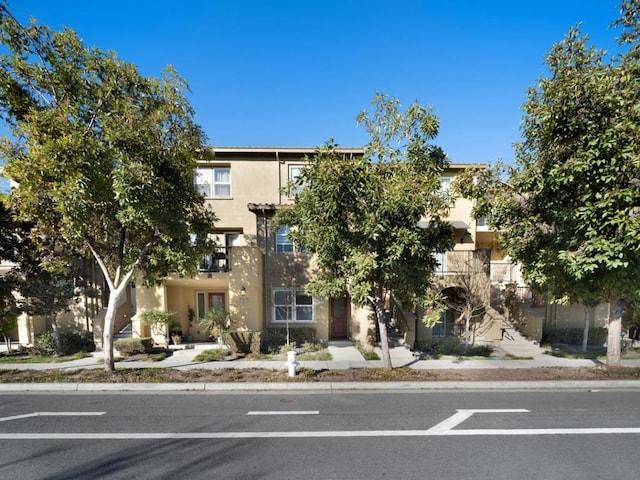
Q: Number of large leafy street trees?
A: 3